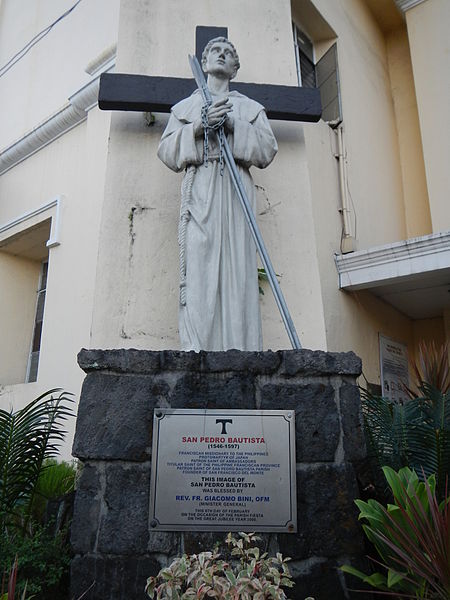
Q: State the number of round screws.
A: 4